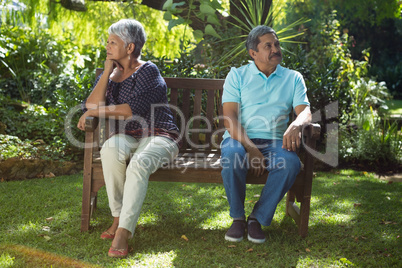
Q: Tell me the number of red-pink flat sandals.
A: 2